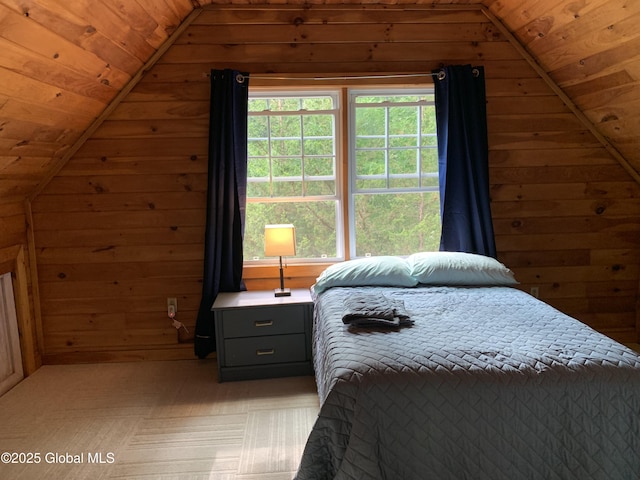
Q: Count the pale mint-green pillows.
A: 2